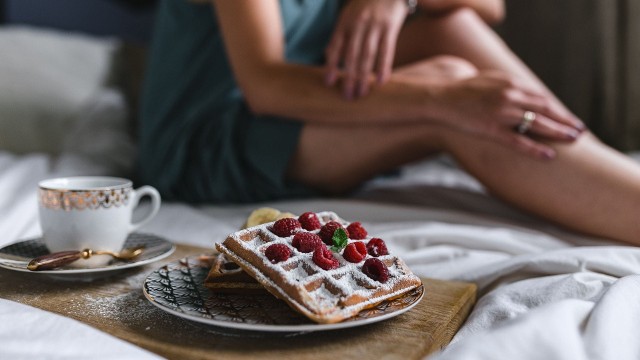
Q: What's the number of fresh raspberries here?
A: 10